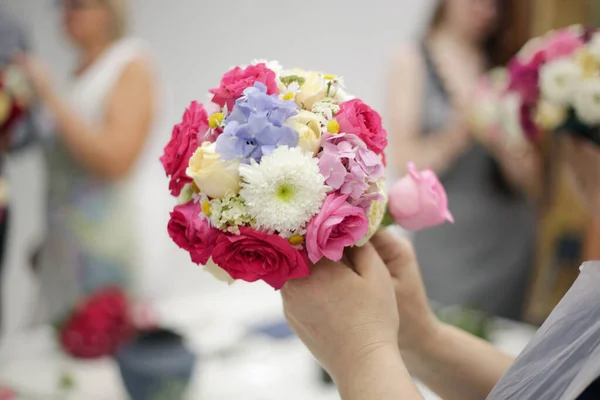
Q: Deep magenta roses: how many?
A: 5